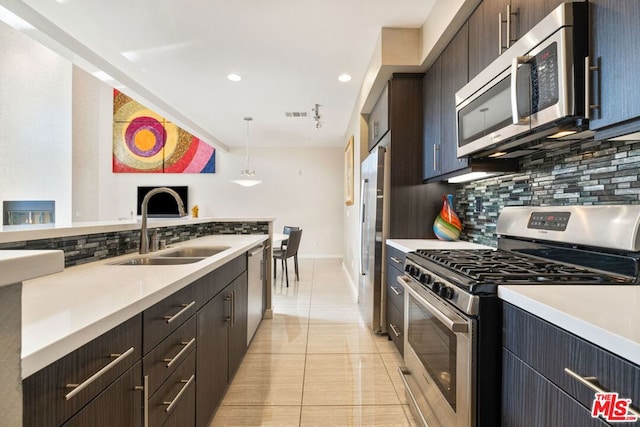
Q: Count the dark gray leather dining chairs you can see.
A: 2